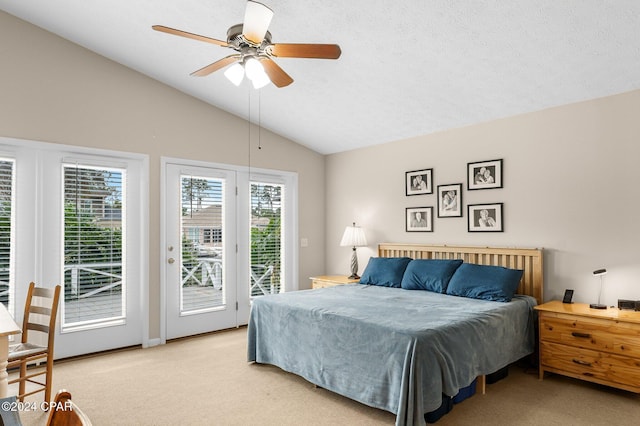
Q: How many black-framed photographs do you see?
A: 5